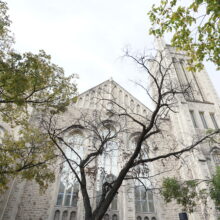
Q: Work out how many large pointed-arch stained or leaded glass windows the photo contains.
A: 3